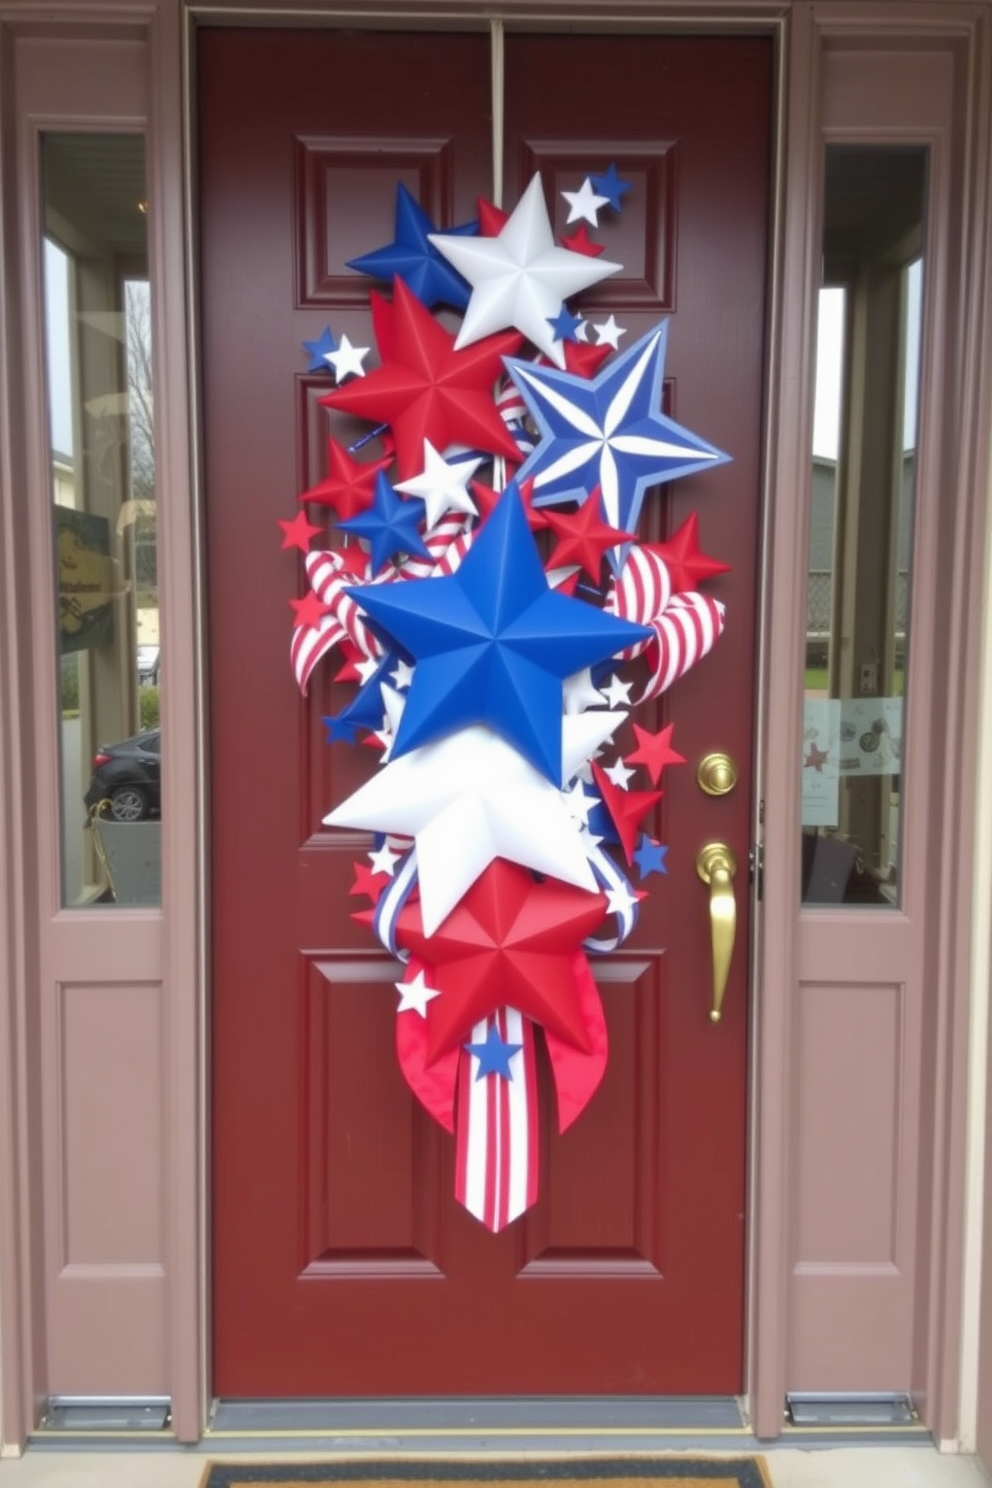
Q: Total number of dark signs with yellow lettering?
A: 1